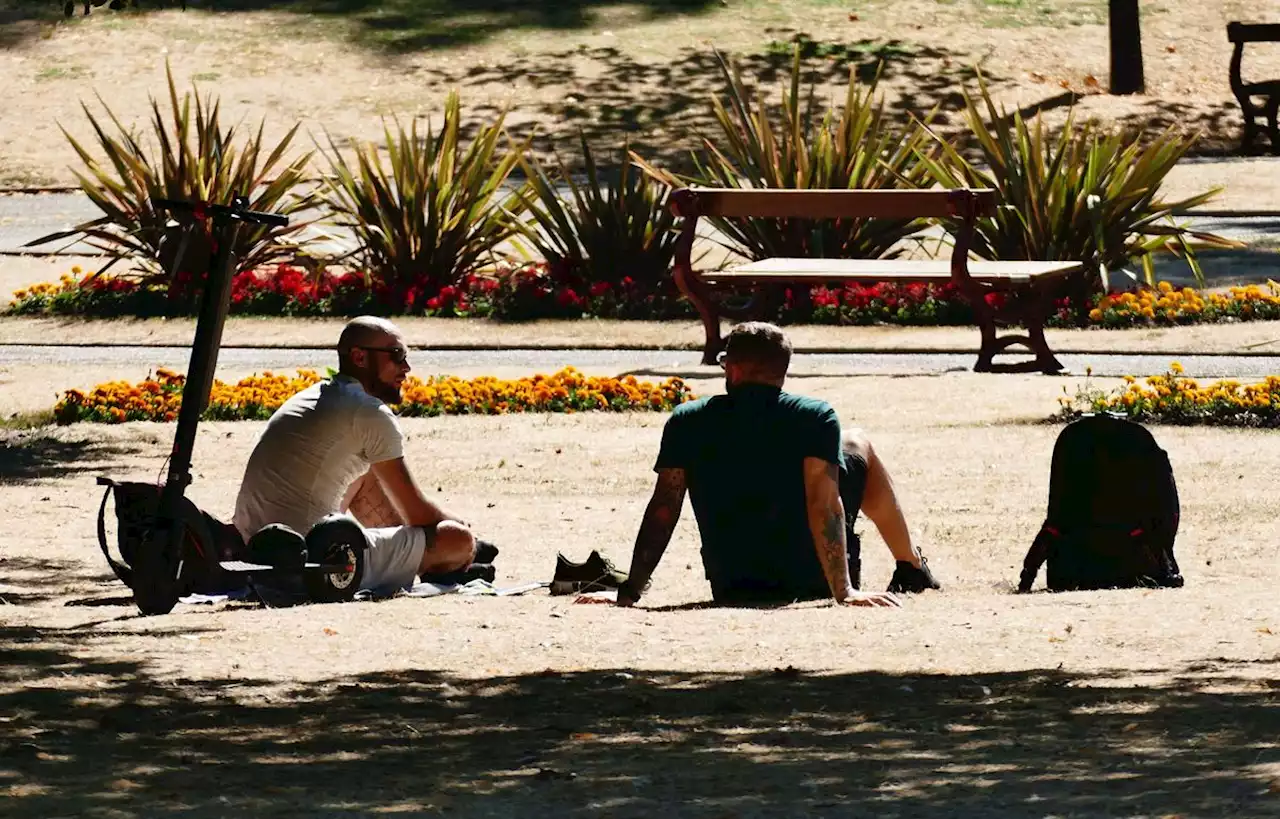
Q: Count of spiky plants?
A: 5